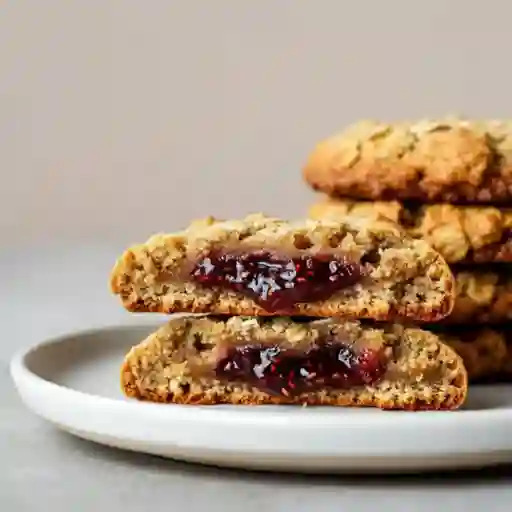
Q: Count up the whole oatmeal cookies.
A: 4